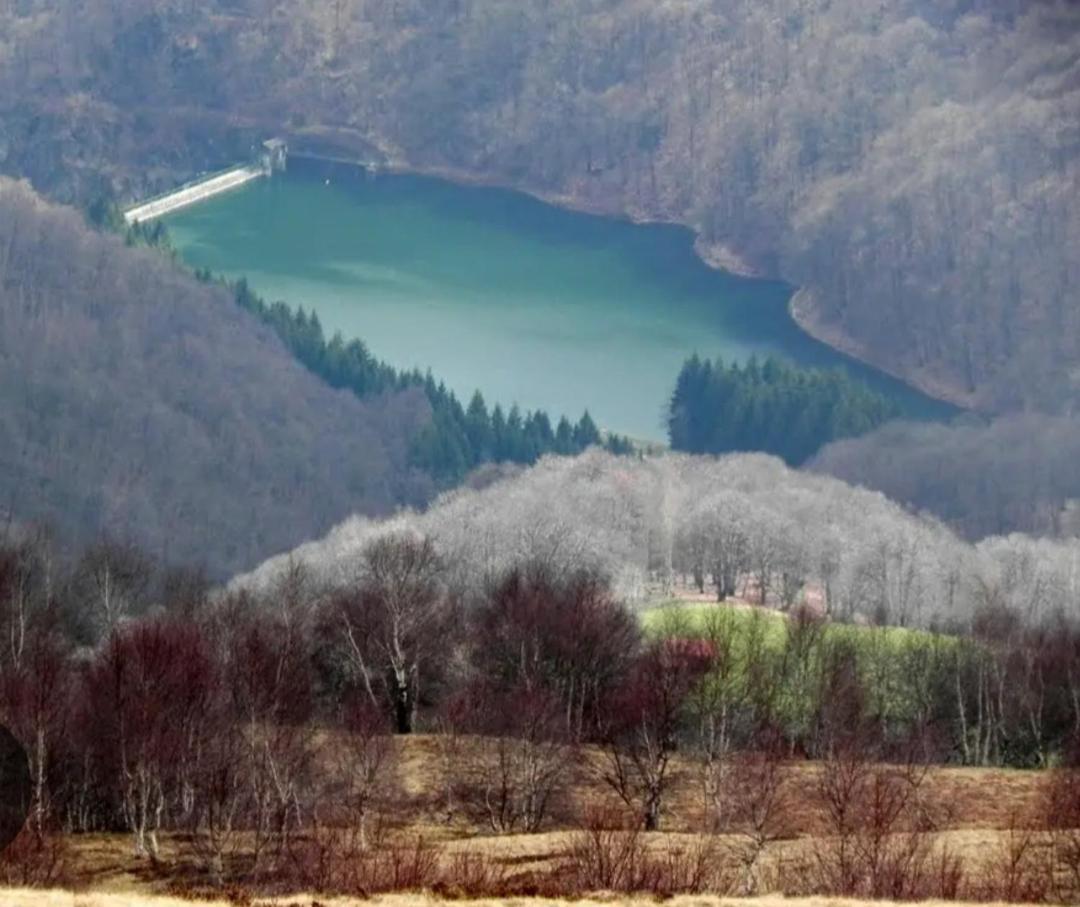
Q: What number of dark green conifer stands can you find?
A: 2